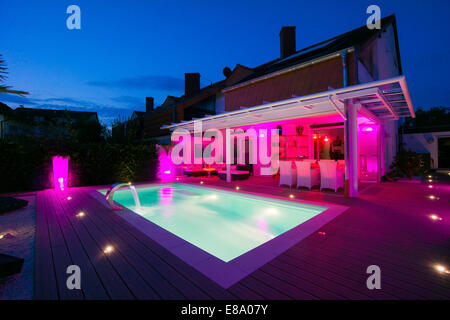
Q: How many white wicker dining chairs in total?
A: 3